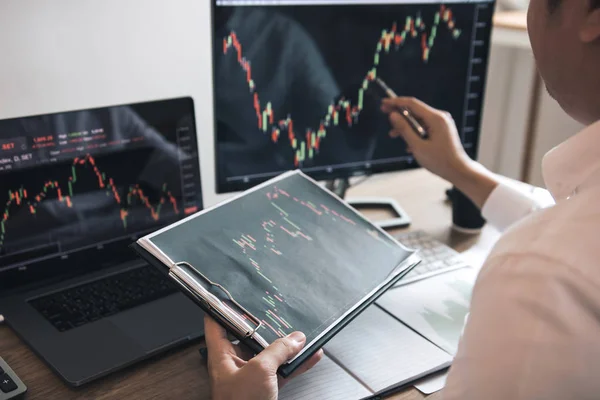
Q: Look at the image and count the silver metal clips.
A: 1